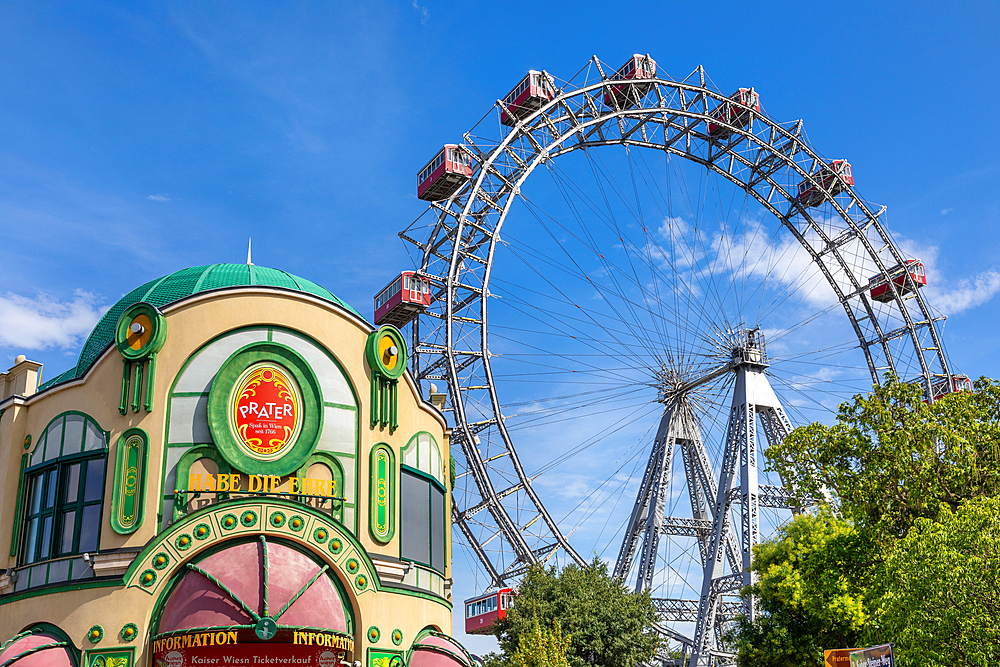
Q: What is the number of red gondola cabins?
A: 9